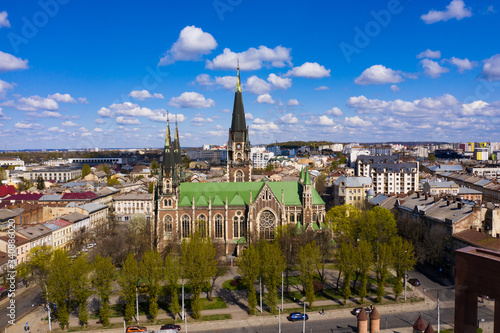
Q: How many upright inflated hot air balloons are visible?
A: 0